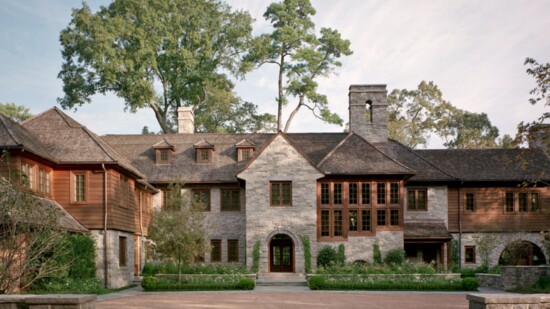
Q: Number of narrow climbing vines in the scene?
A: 4